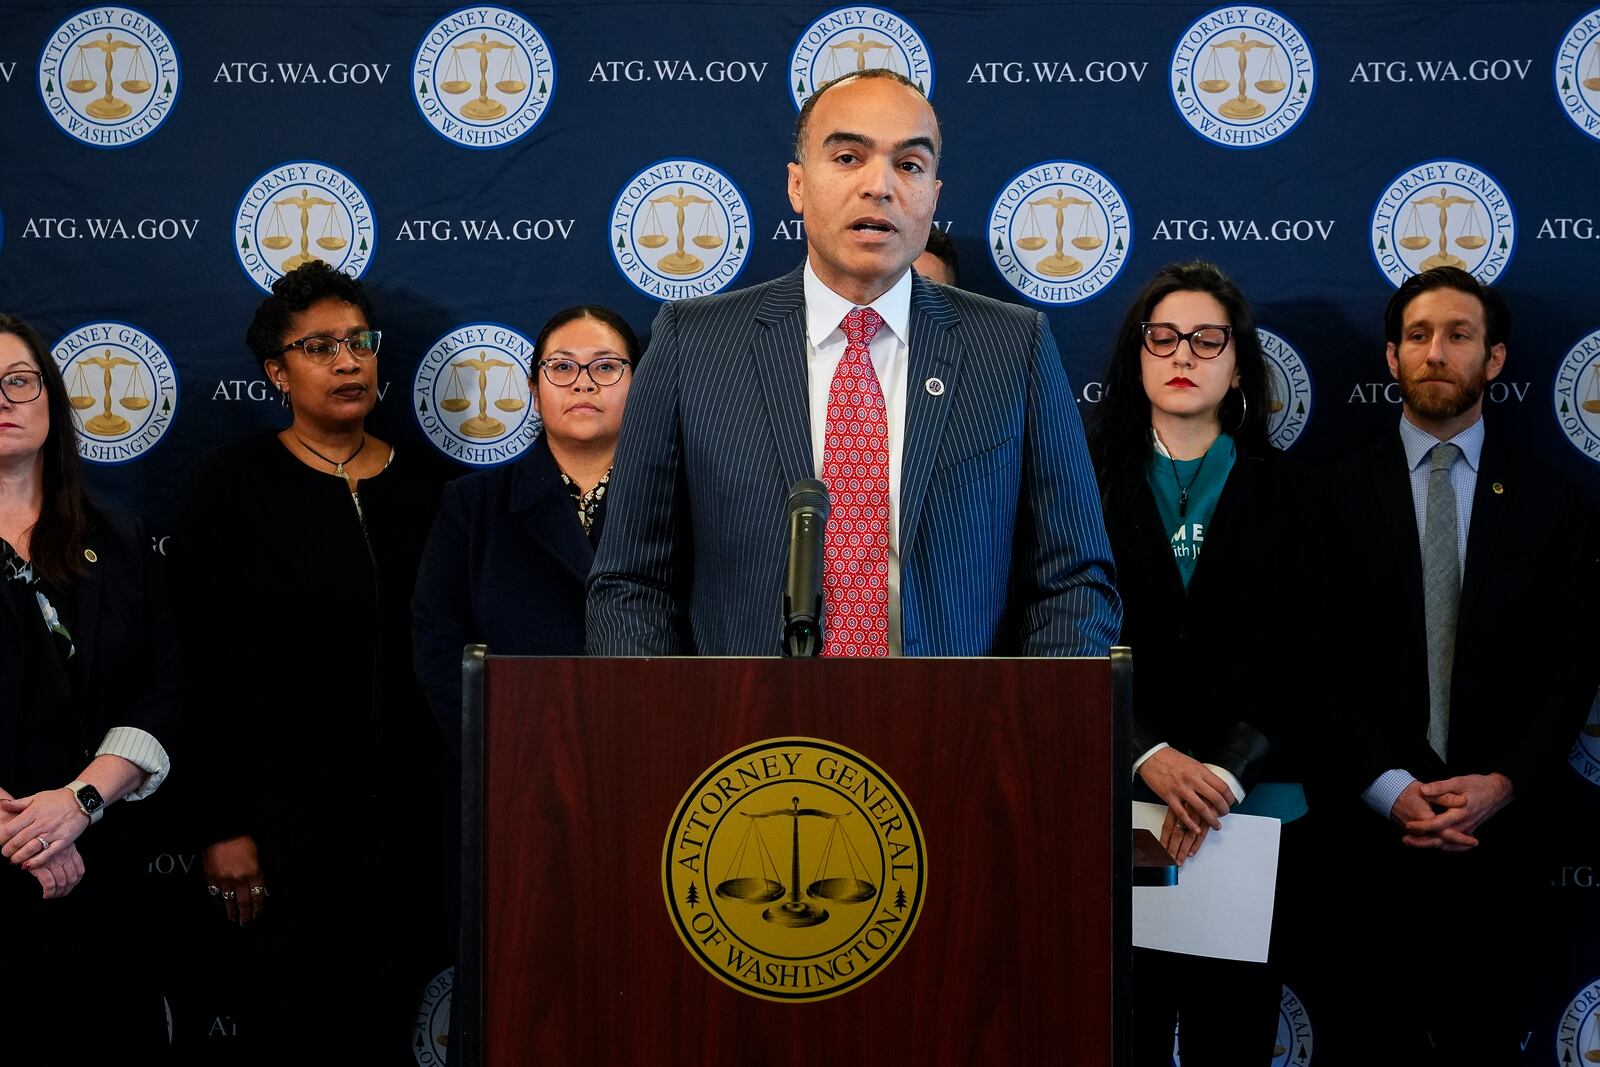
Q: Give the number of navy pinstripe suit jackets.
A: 1